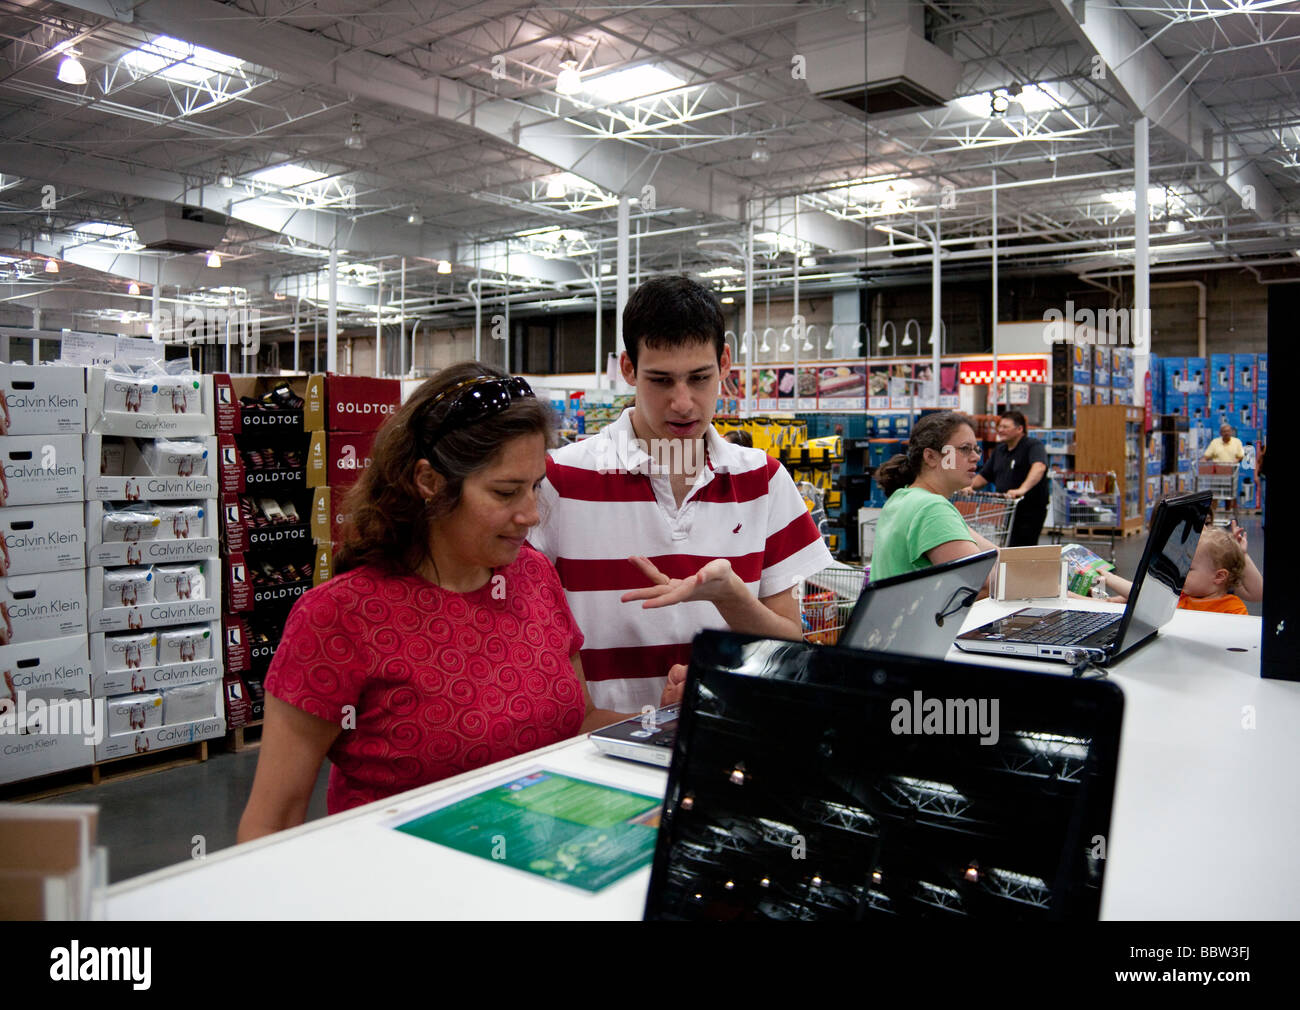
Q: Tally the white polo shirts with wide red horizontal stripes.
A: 1